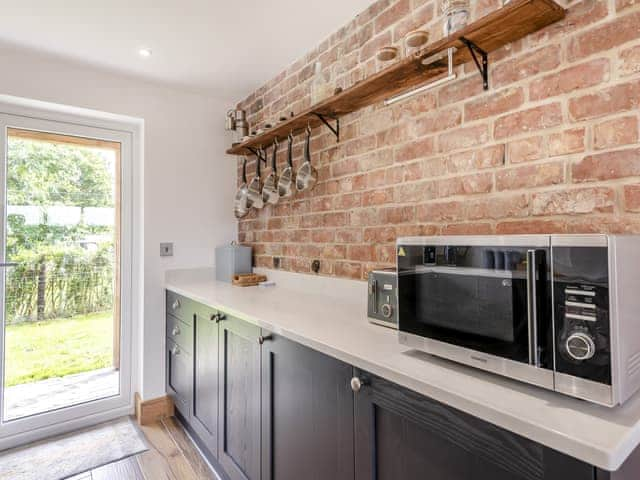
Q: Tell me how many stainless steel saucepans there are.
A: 5